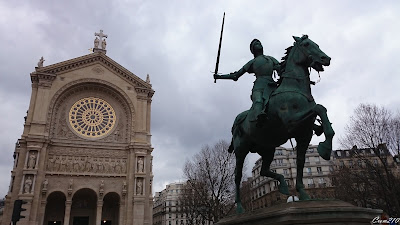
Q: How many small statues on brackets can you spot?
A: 4